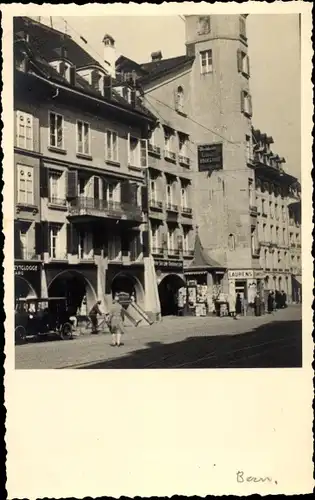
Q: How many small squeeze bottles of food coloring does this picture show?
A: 0